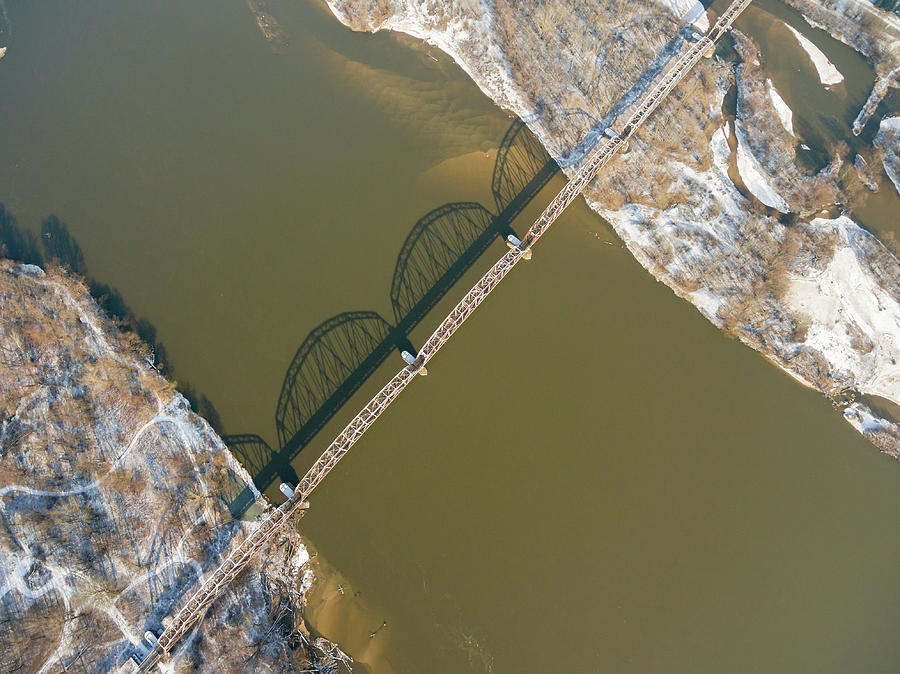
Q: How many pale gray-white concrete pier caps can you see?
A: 6